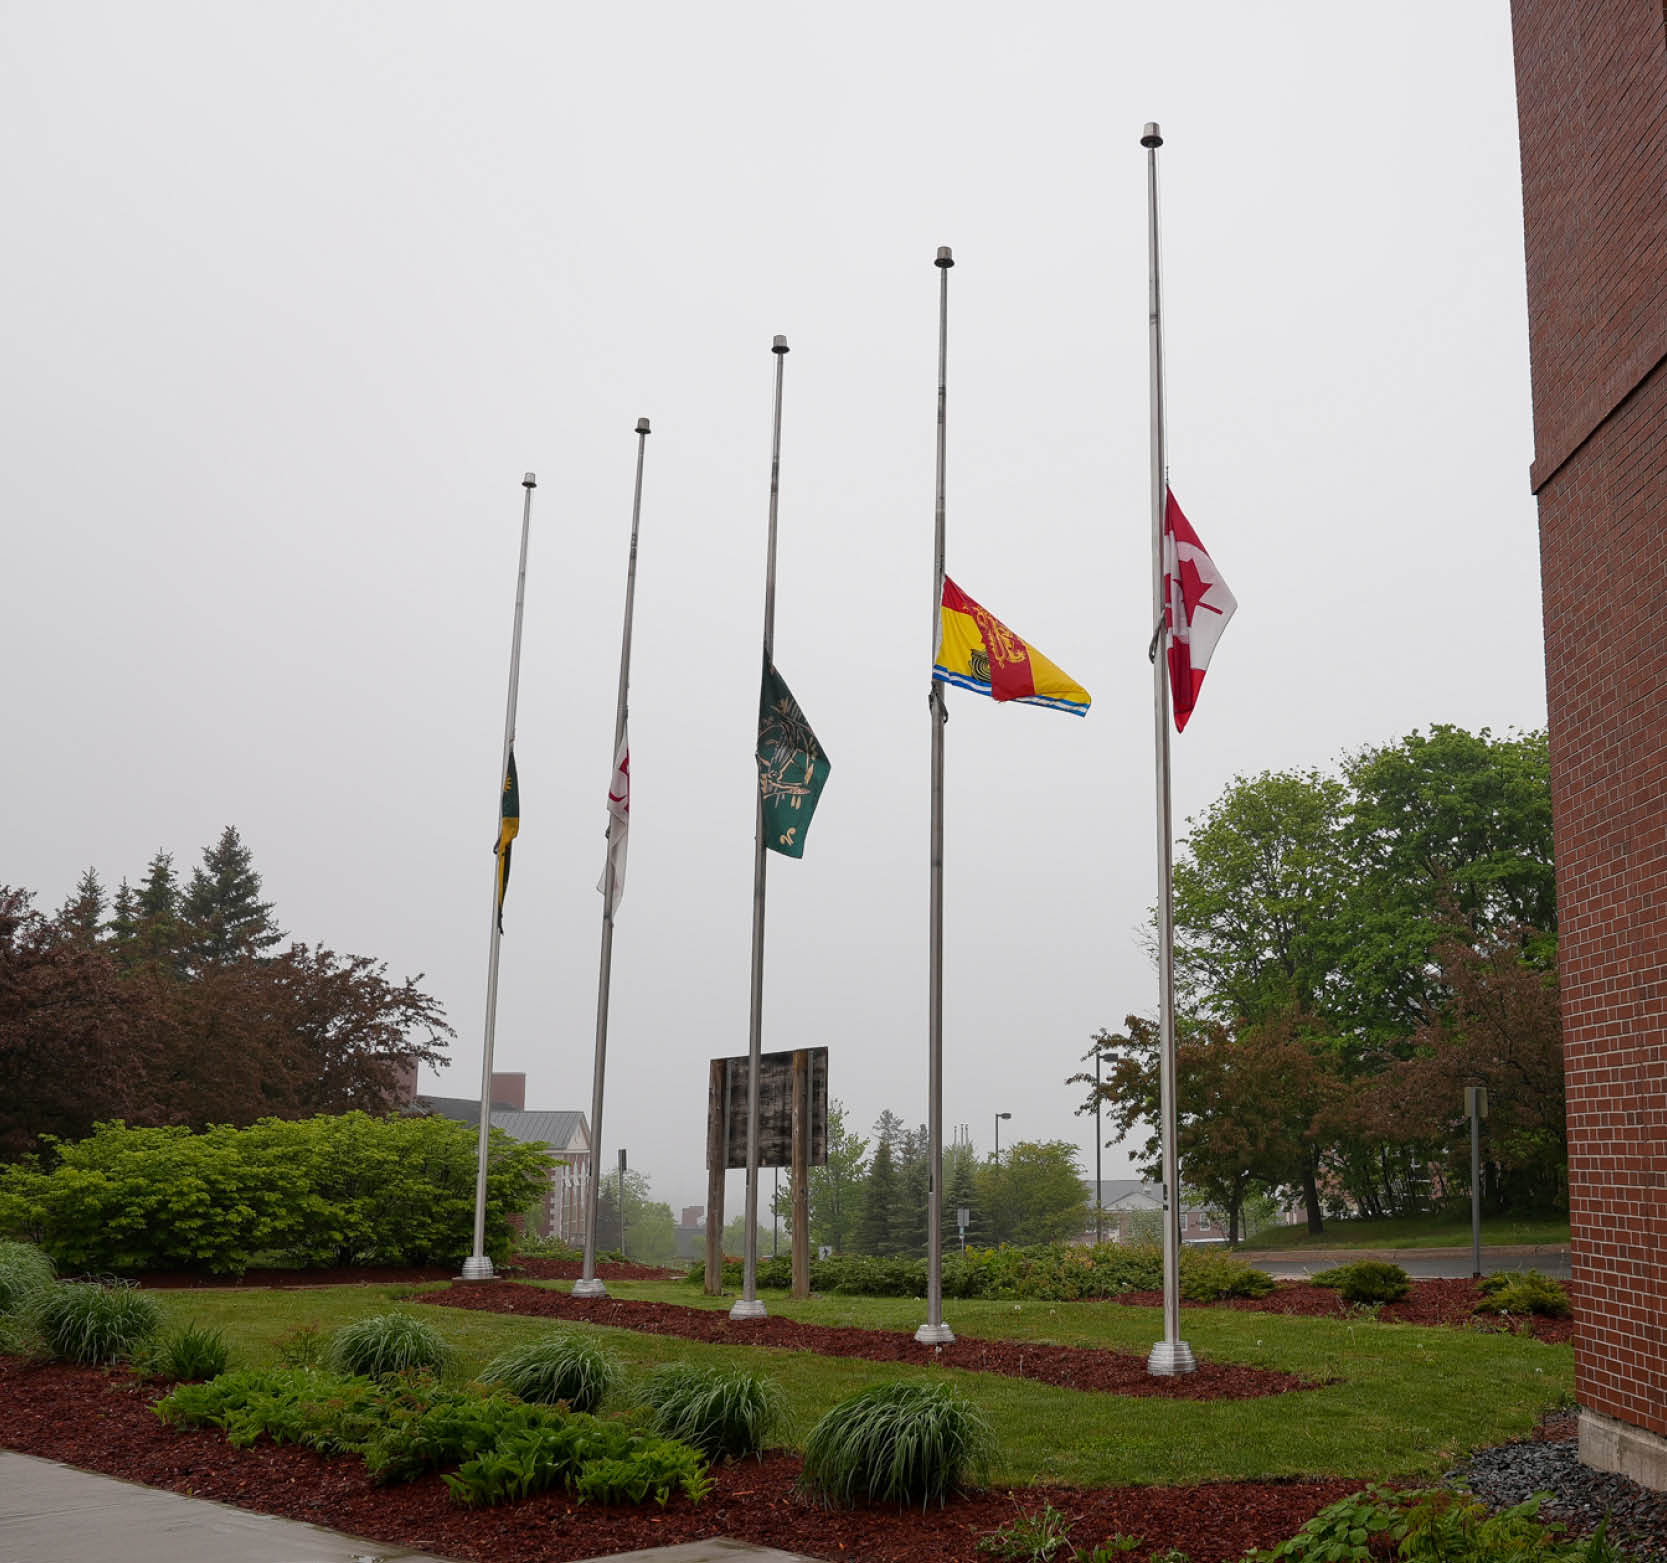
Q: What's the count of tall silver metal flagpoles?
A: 5